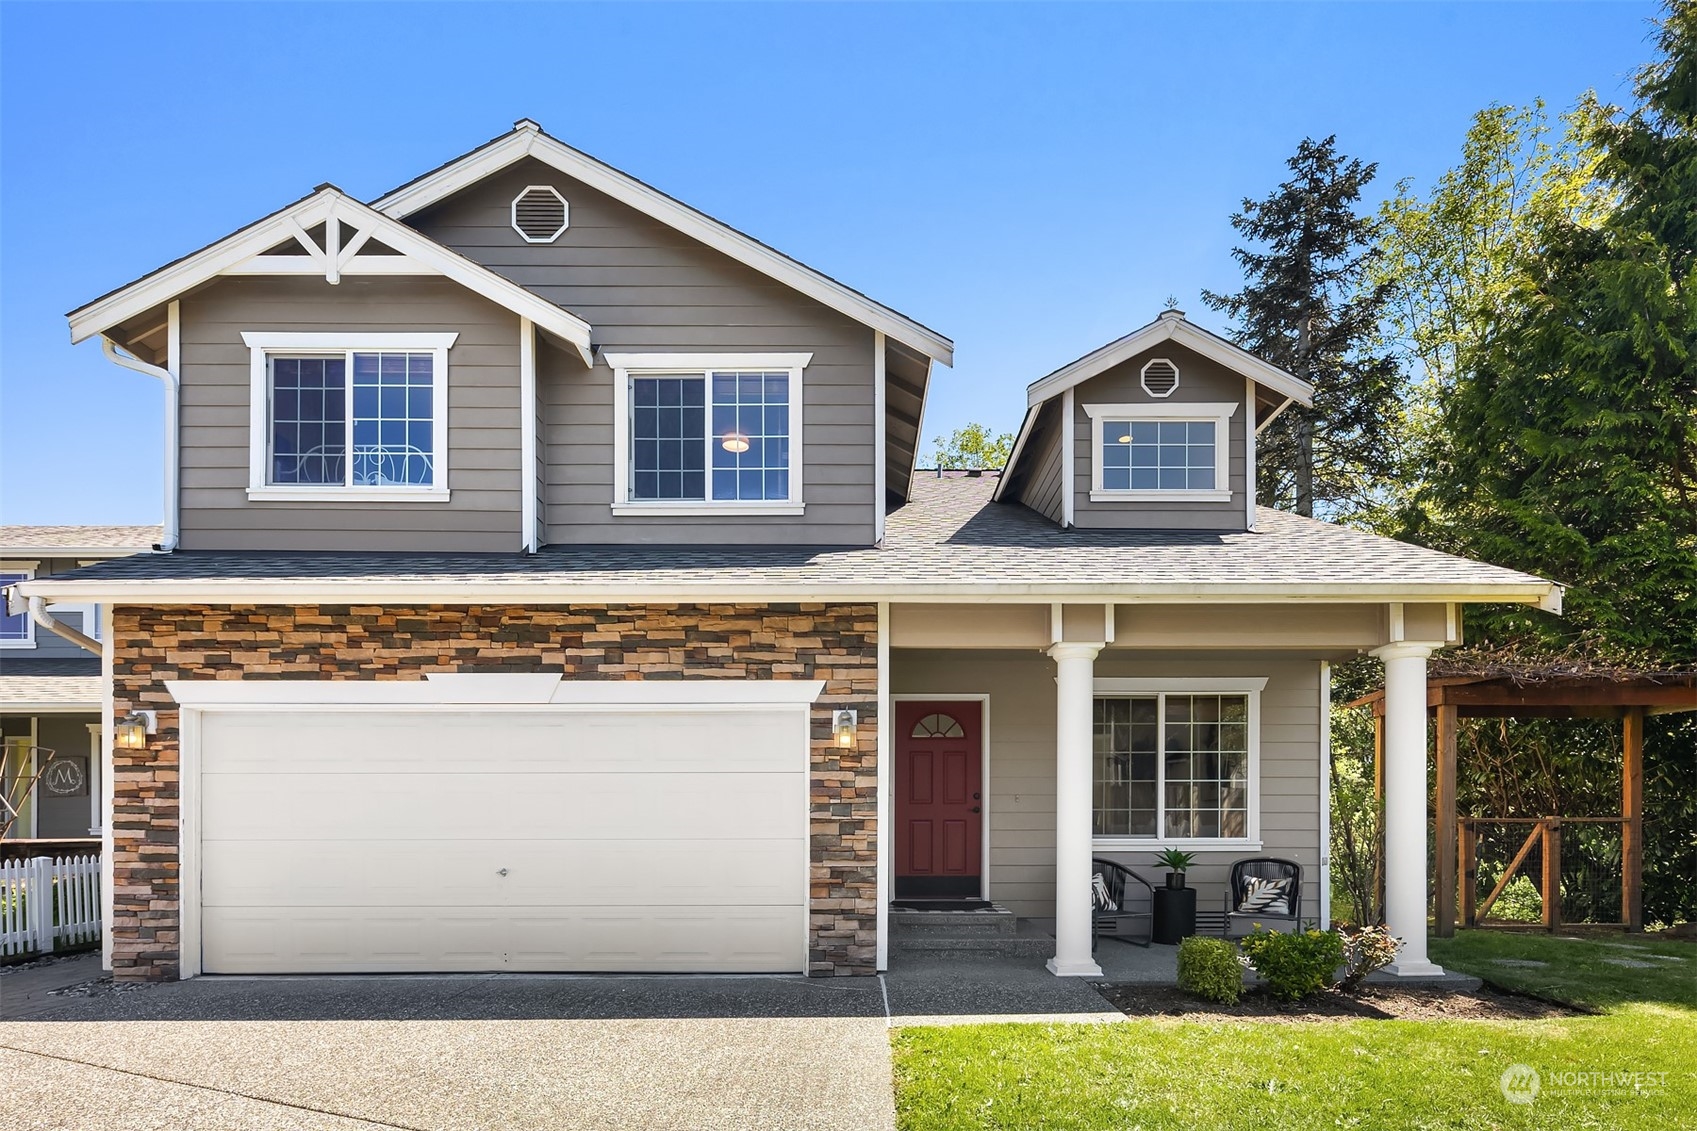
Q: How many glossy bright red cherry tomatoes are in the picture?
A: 0